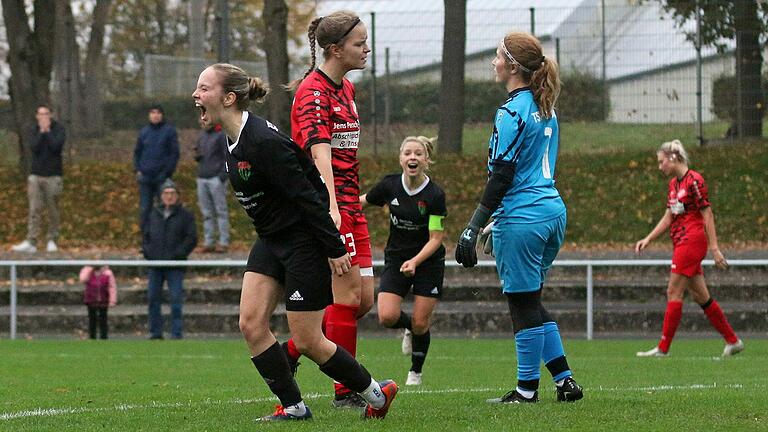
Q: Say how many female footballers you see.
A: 5